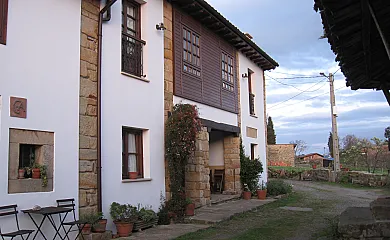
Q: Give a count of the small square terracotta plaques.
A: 1